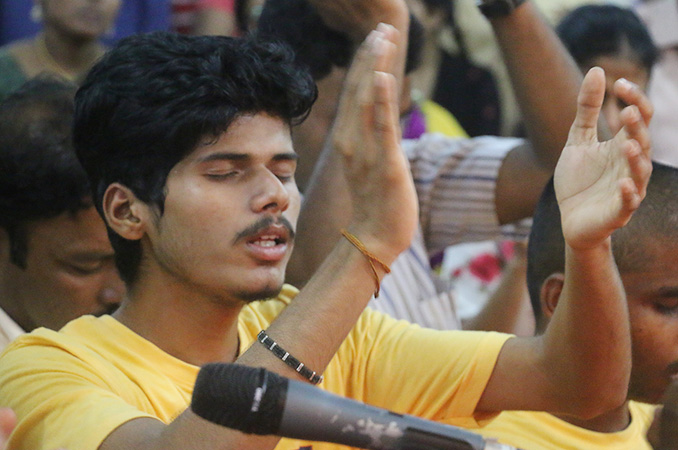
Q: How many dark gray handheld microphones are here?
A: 1